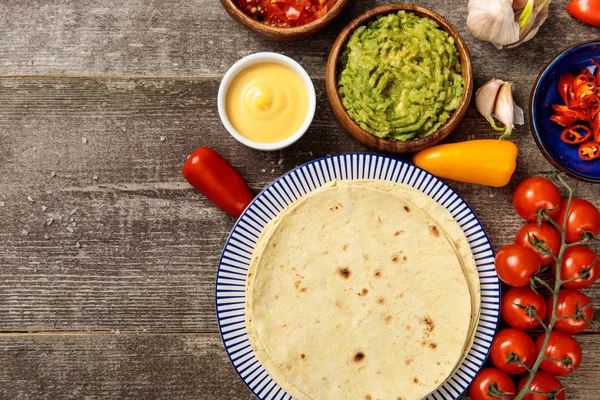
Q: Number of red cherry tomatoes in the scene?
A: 11